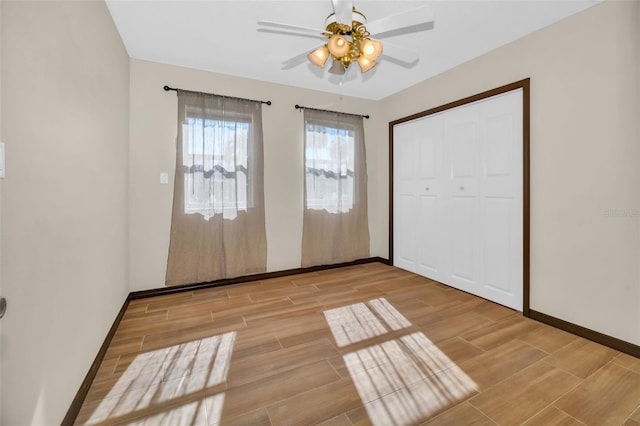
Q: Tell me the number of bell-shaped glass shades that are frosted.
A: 5